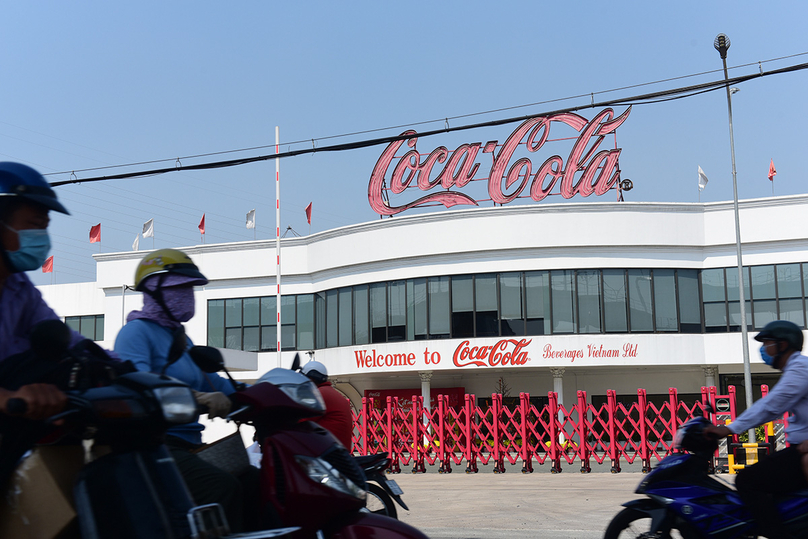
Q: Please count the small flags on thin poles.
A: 9